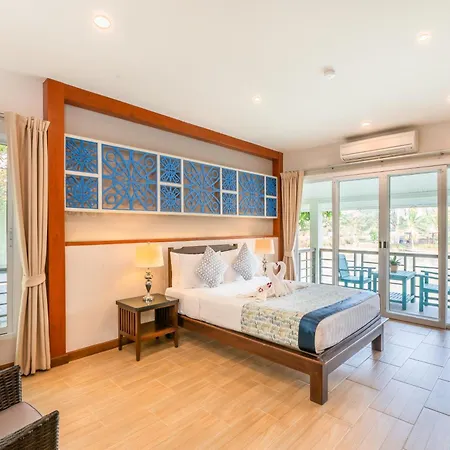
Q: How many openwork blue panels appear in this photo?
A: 11